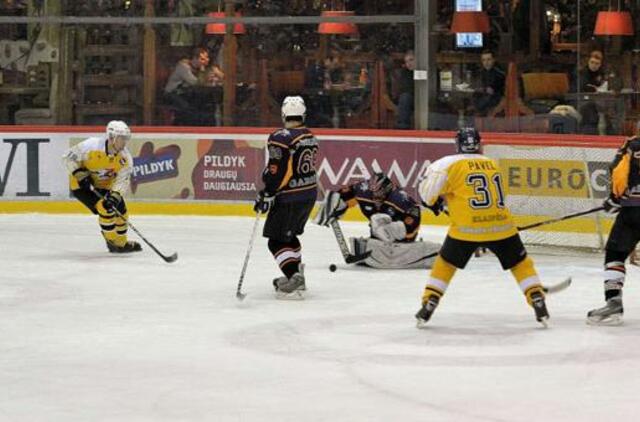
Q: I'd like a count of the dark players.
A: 3